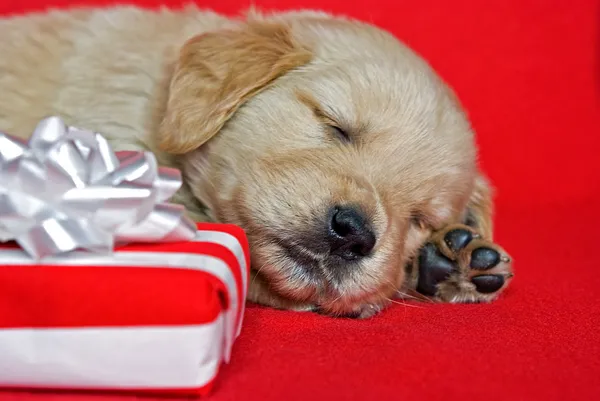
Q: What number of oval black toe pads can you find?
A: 3